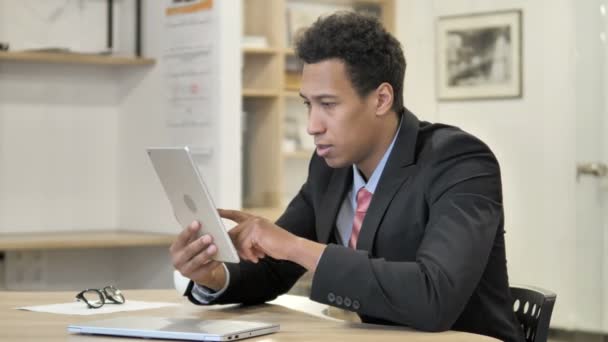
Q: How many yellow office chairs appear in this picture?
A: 0